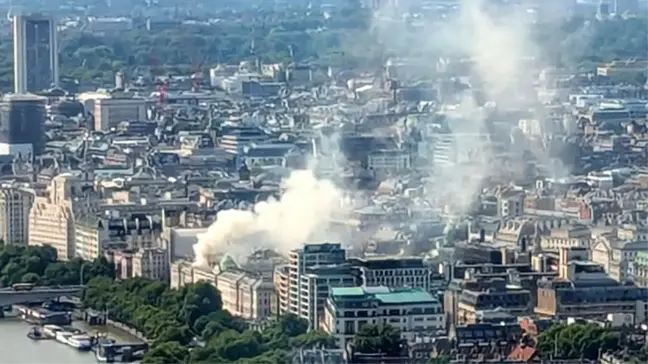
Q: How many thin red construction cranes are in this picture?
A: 2